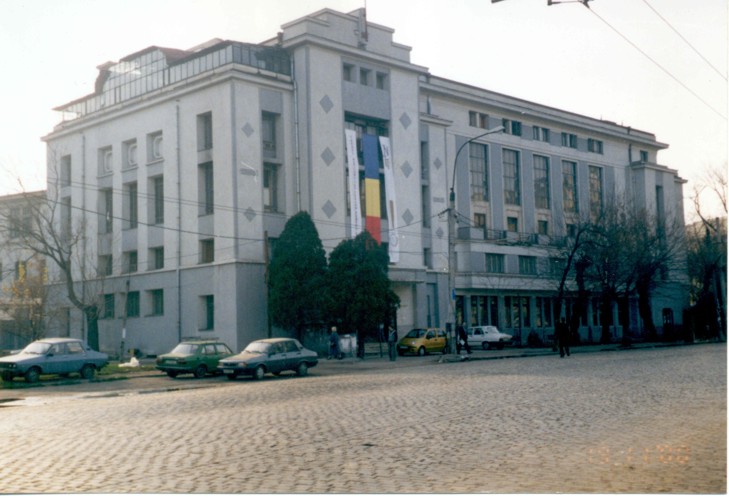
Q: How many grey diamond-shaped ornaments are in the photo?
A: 10